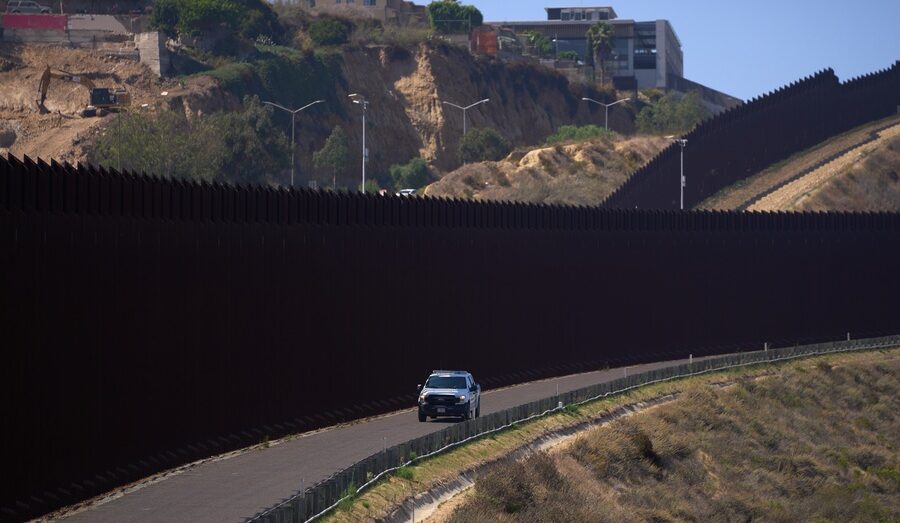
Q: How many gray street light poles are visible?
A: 5